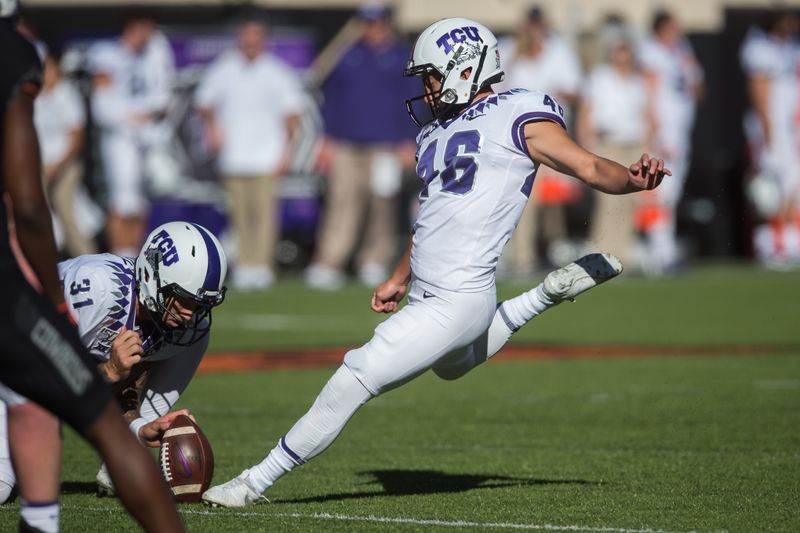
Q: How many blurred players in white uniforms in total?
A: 3